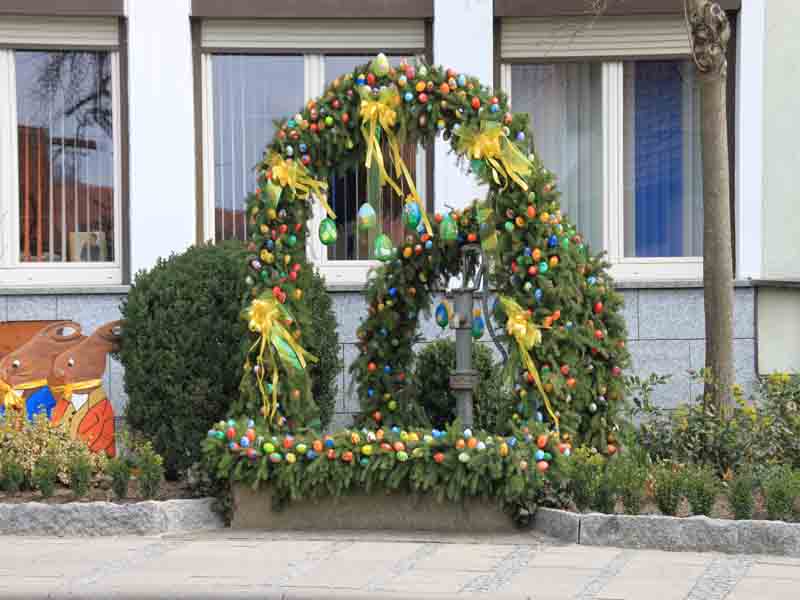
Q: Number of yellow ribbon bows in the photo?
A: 5